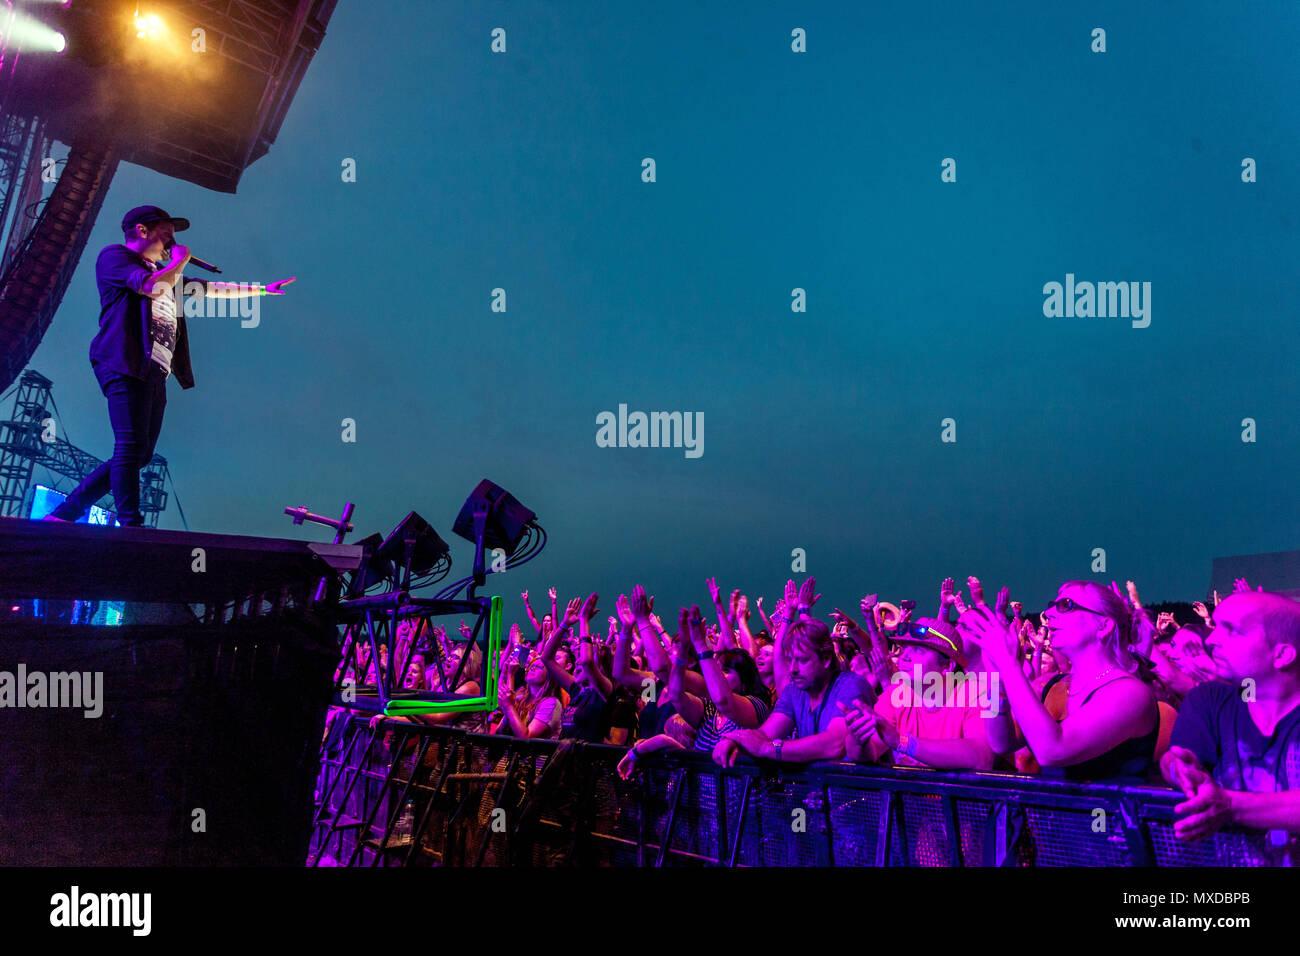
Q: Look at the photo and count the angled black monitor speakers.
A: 3